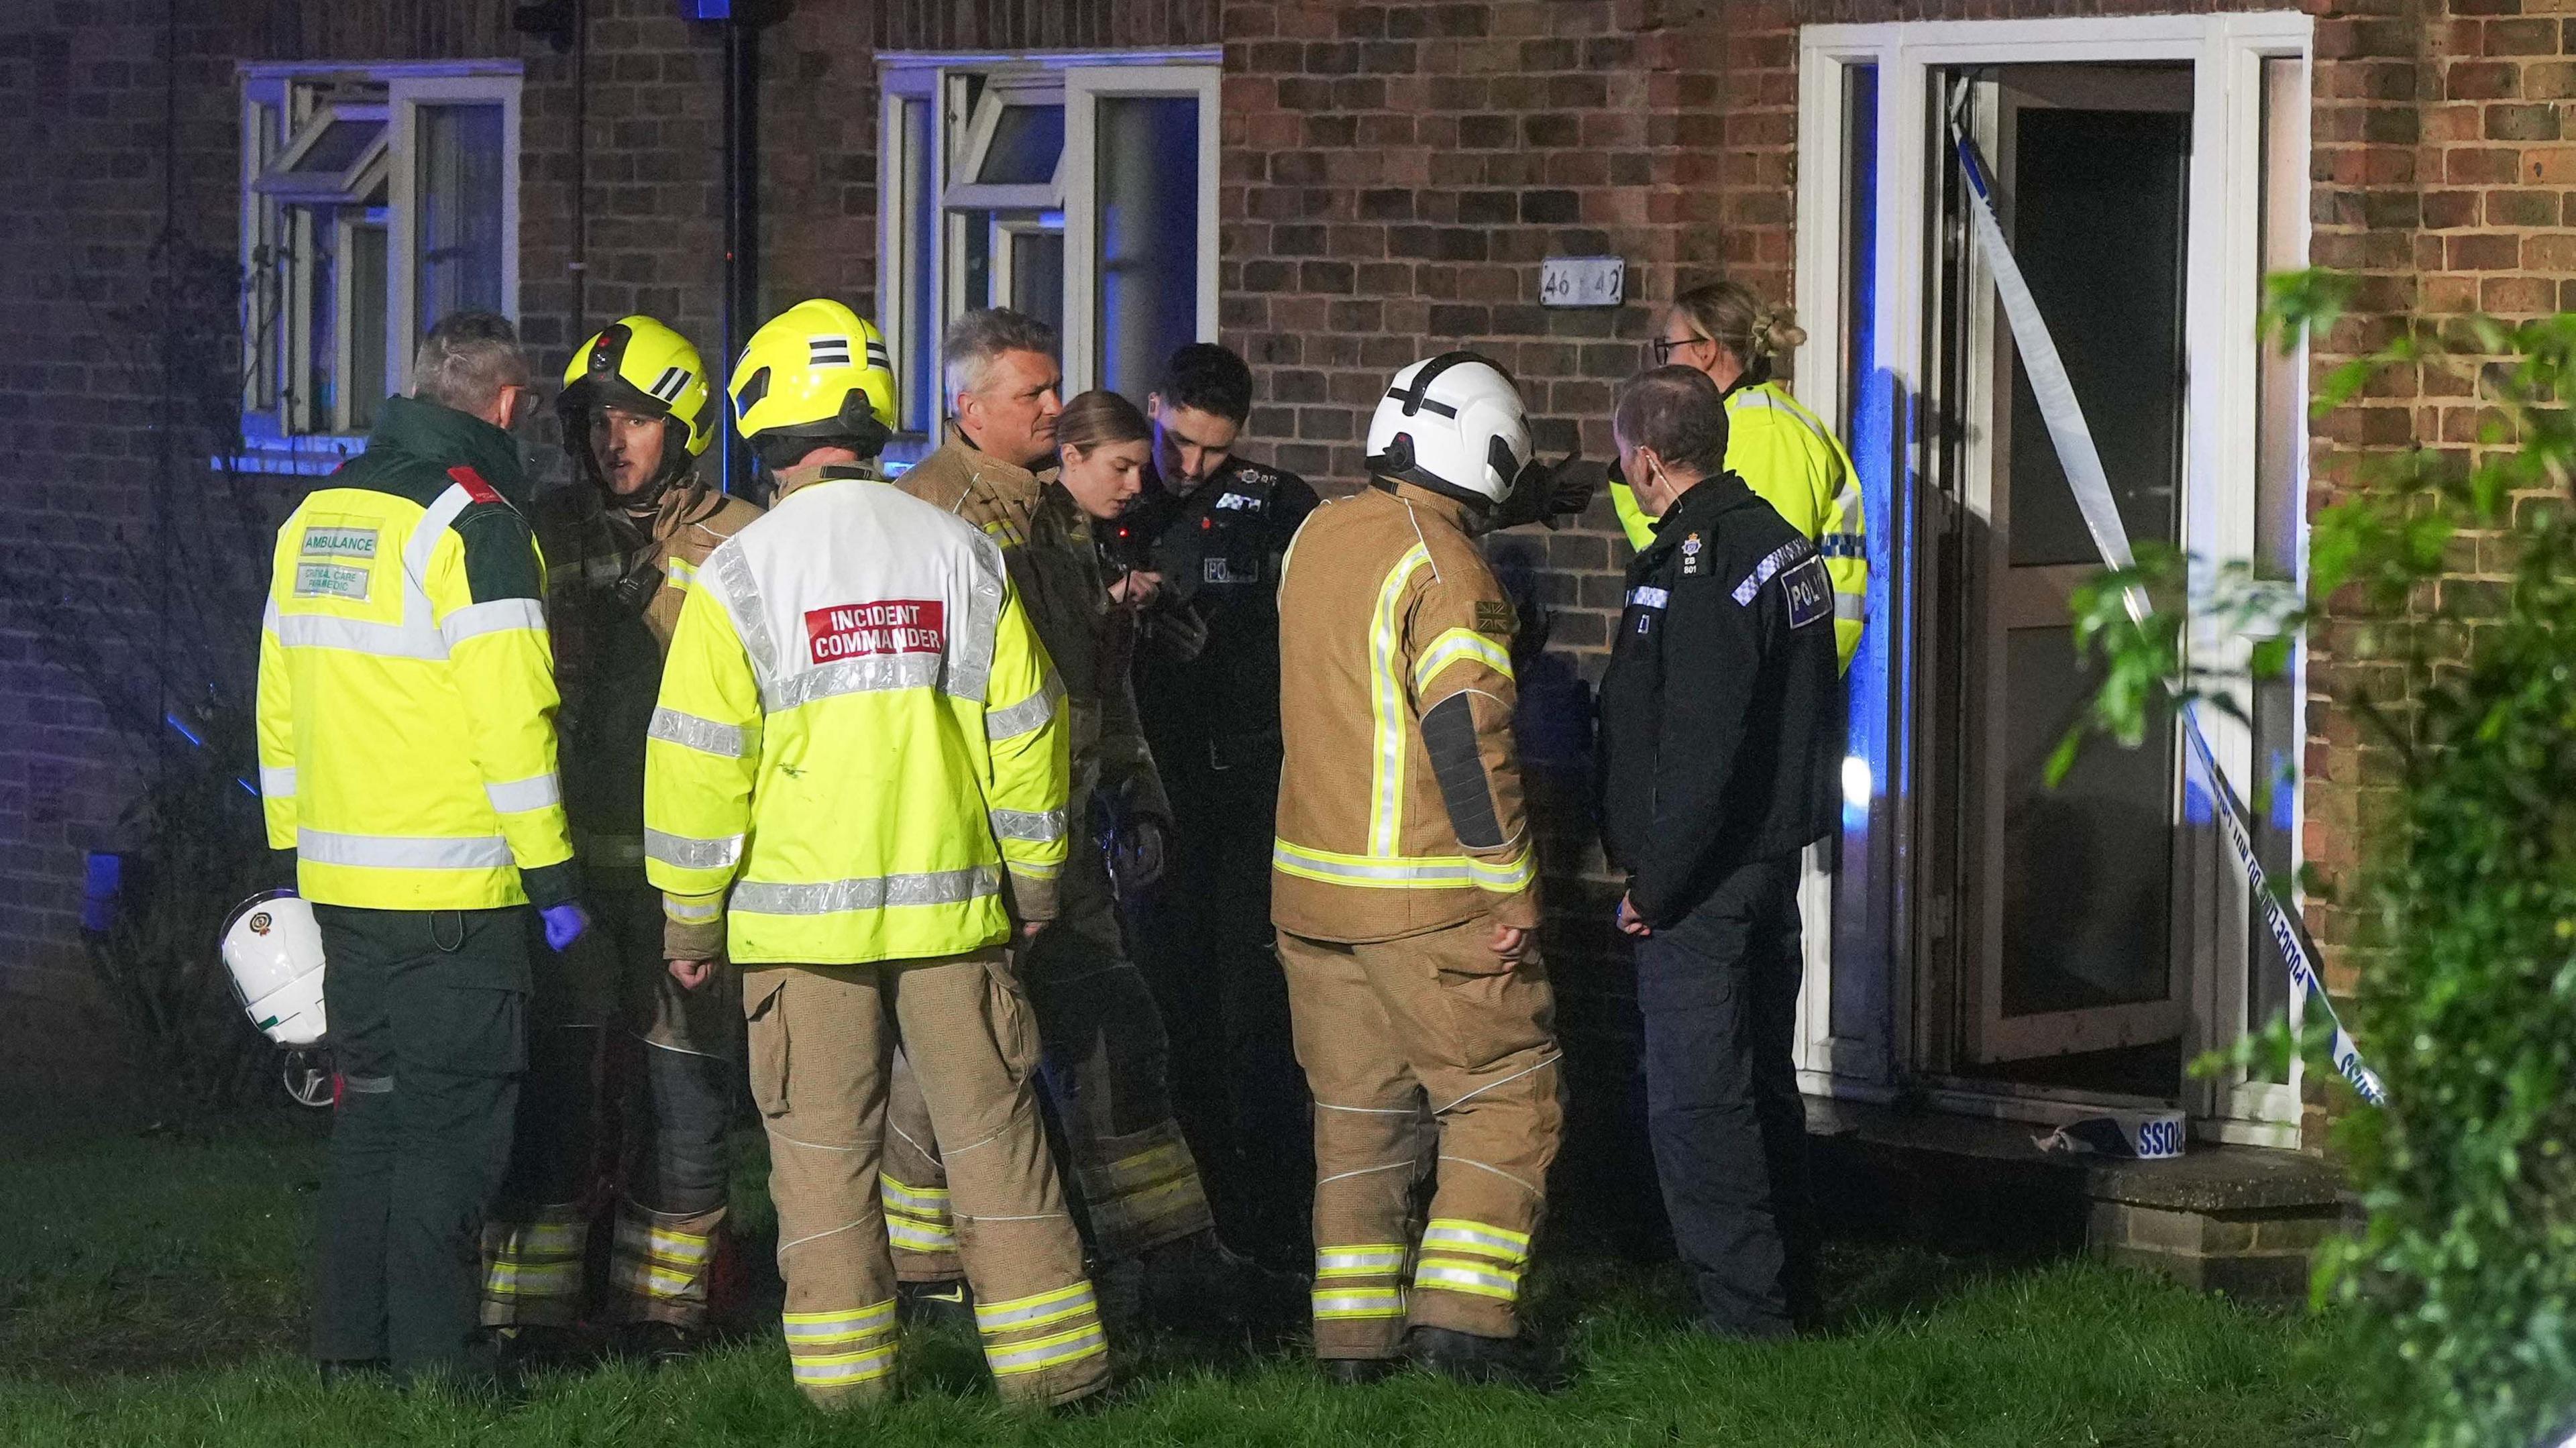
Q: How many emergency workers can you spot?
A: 9